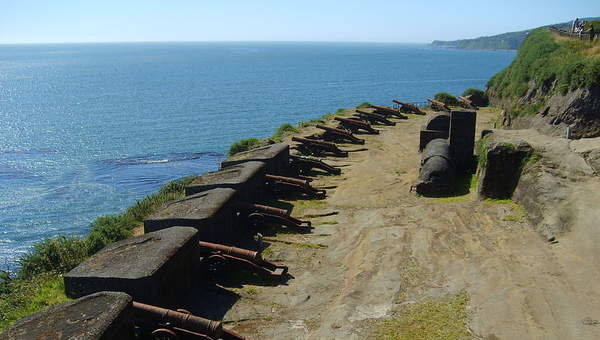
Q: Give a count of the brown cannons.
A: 13